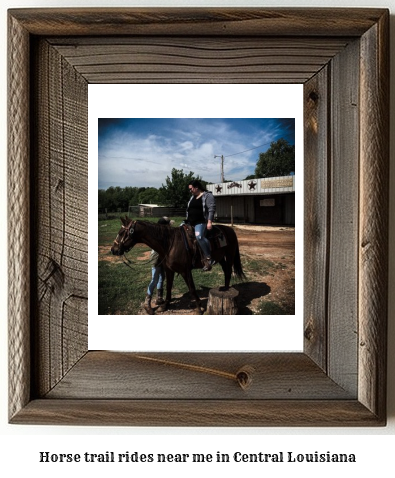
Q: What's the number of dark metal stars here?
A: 2